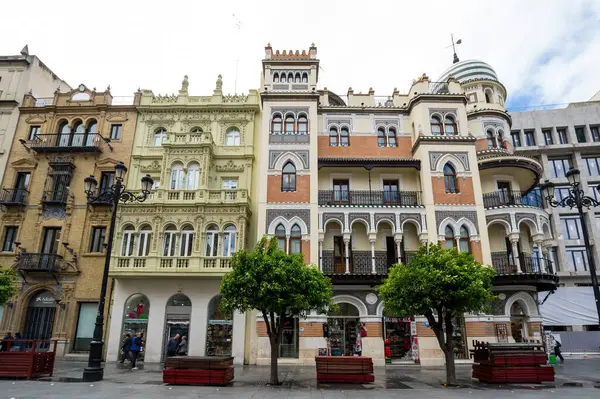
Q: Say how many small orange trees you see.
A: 2